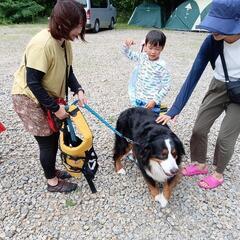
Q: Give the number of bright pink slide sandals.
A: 2